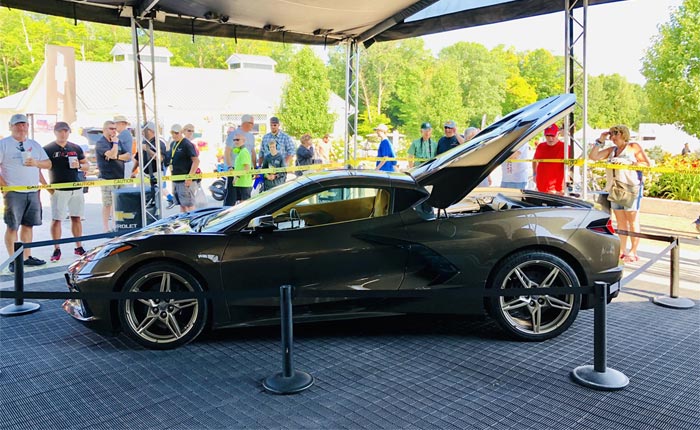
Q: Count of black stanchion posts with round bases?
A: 4